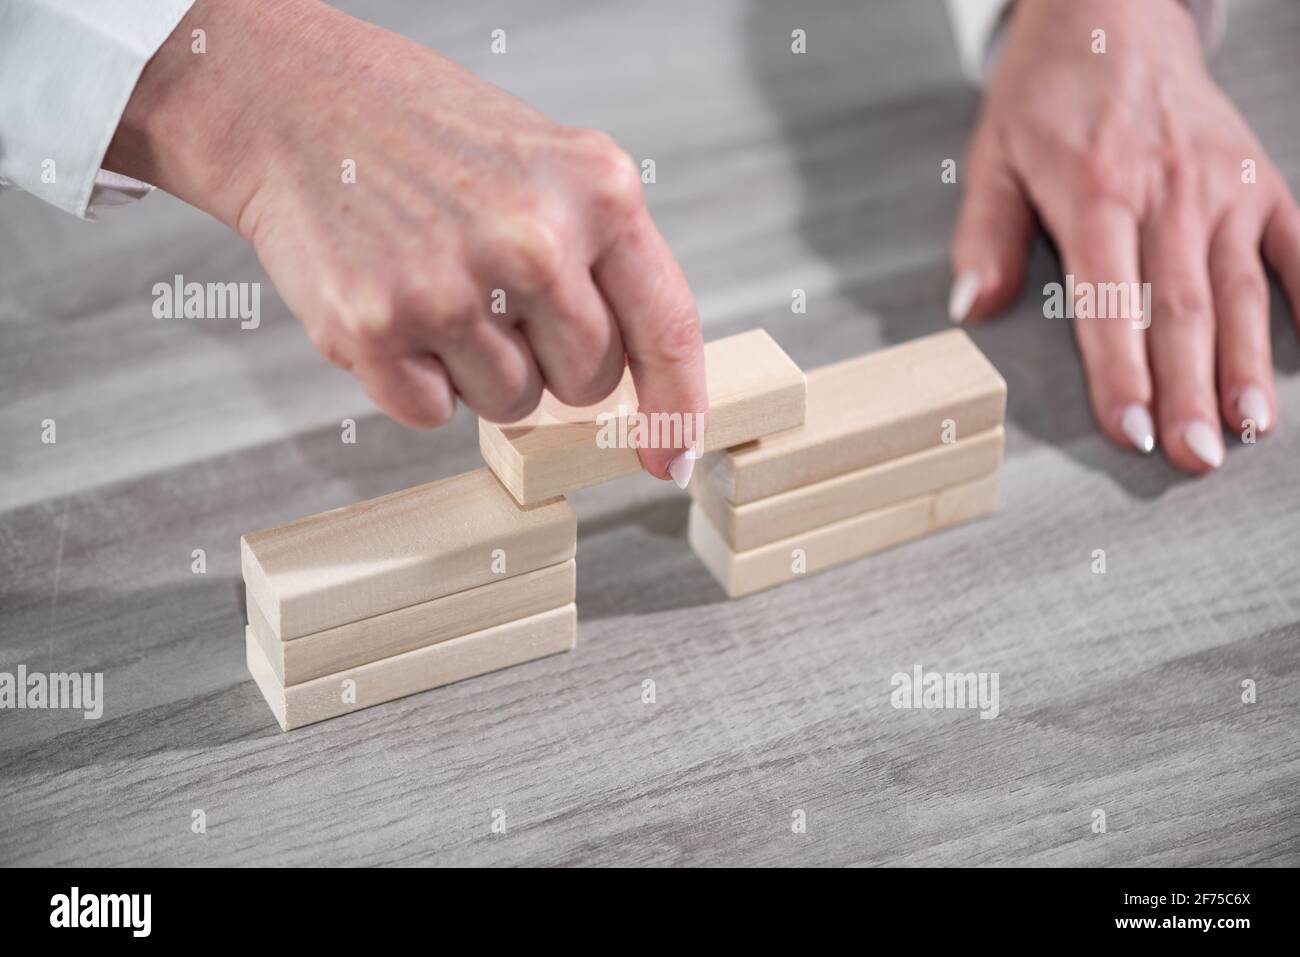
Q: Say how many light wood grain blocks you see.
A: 7